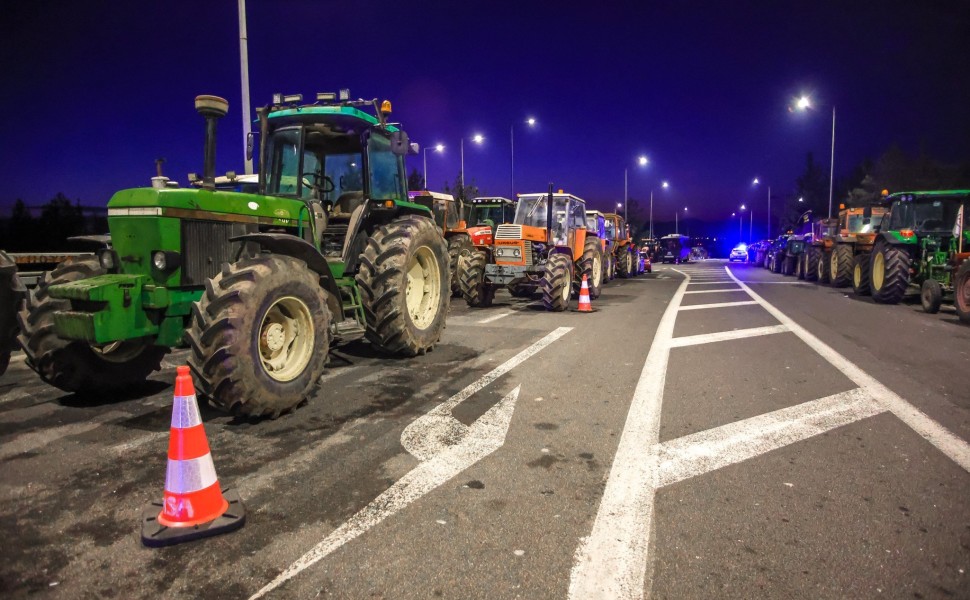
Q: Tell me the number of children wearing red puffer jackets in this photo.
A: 0